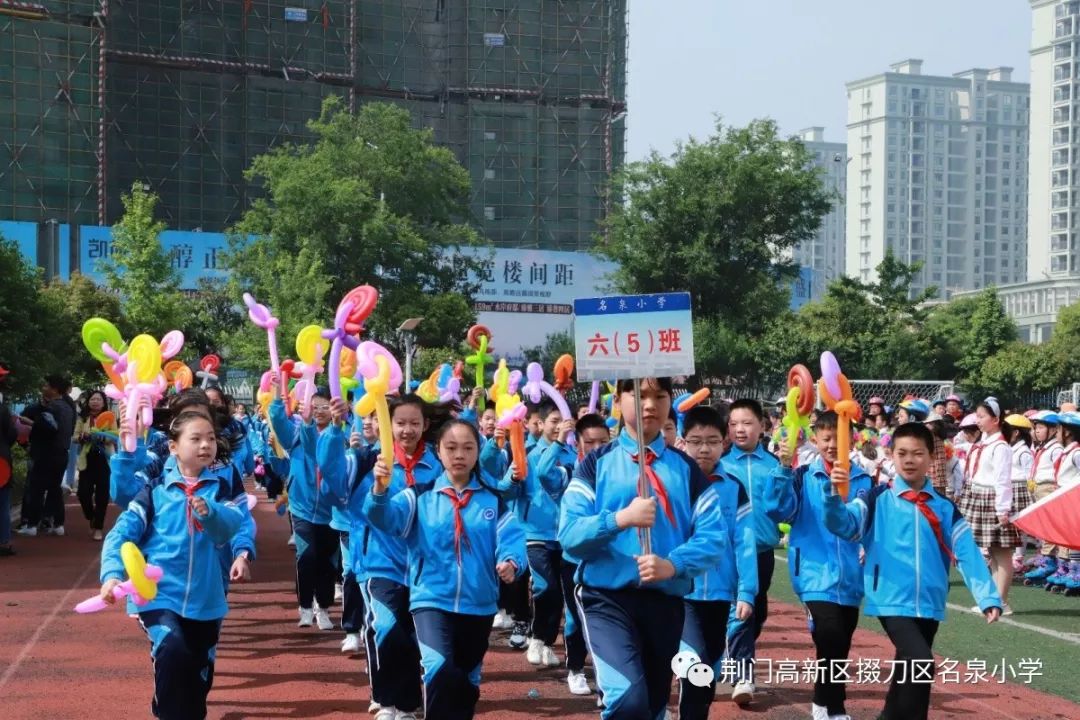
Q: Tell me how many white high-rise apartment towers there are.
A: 3